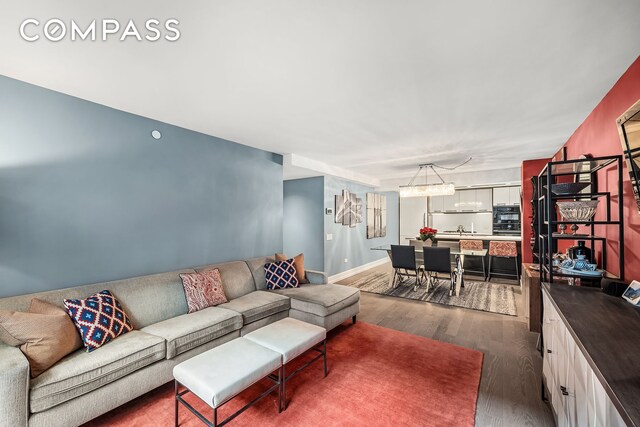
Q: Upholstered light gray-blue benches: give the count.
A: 2